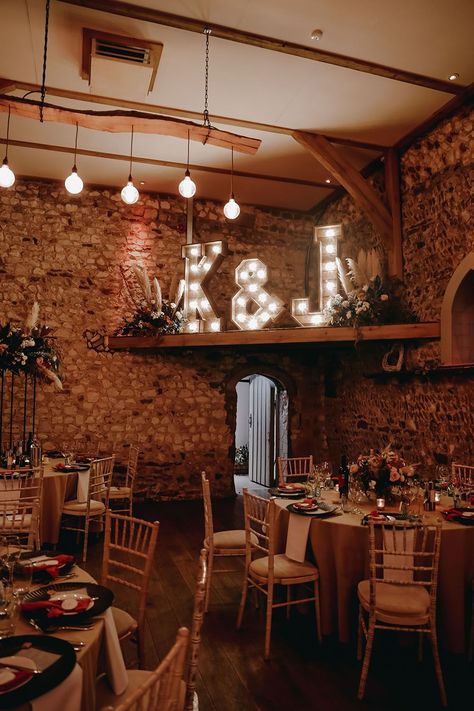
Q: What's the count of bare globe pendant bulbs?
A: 5